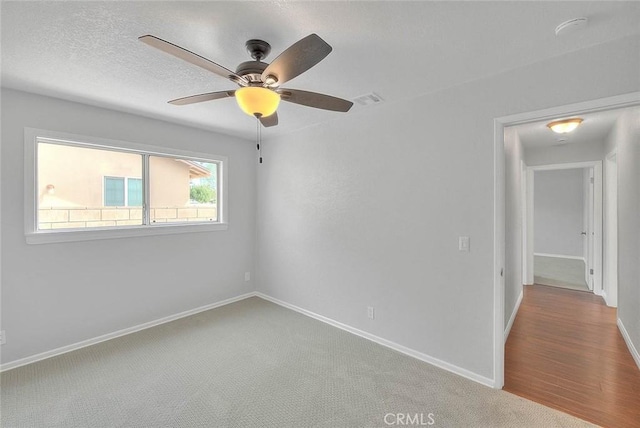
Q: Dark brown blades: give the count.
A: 5